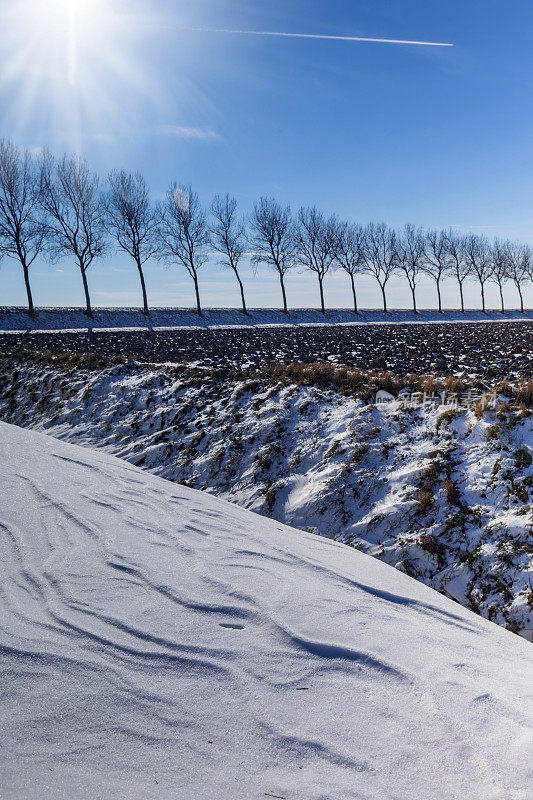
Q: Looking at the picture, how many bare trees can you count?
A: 15